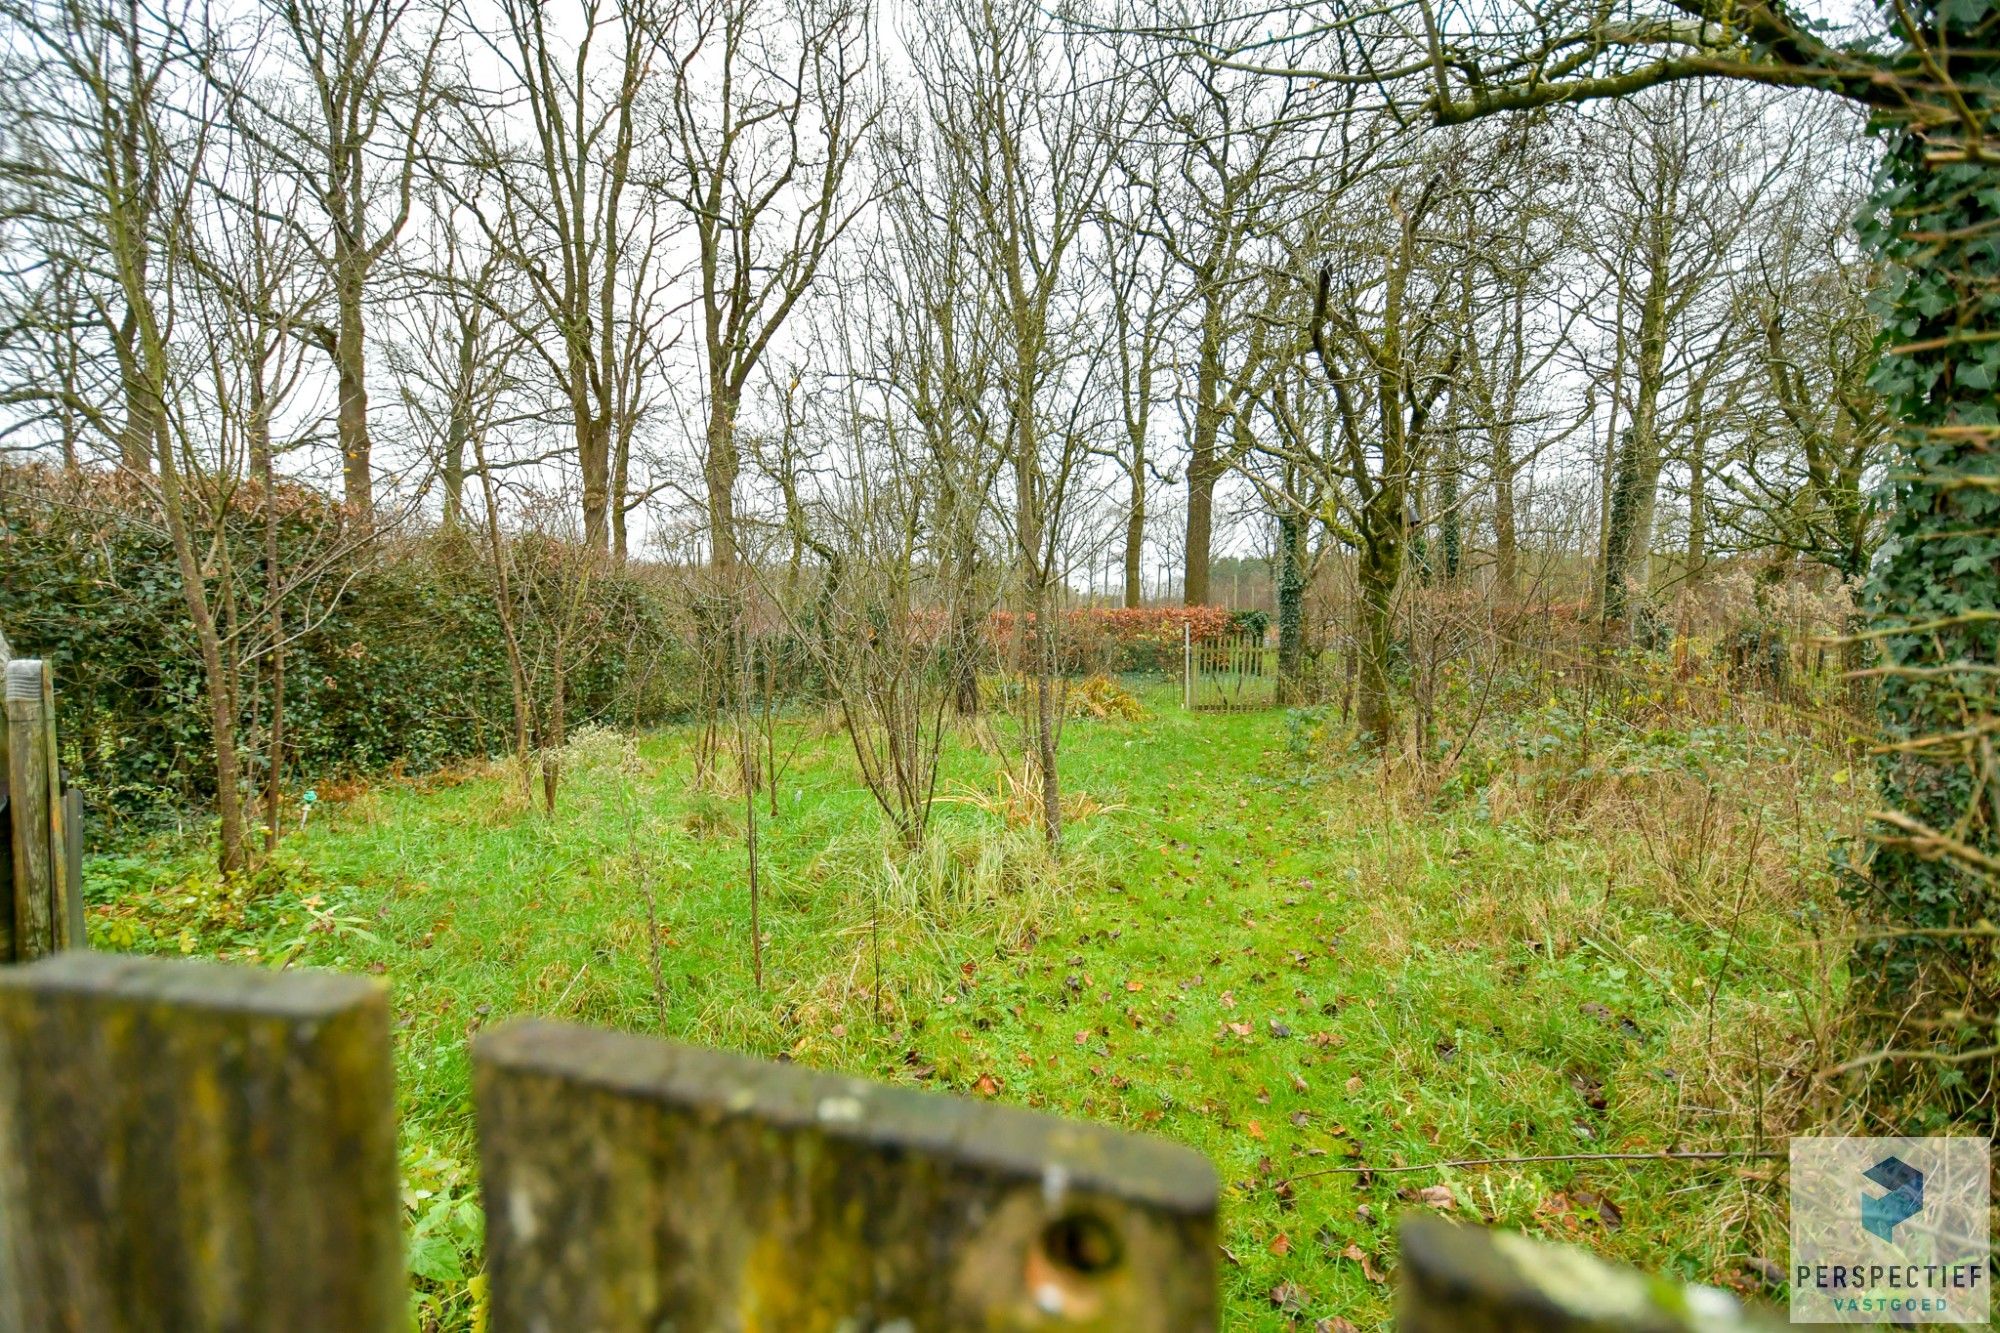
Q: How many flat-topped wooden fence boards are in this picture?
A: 3